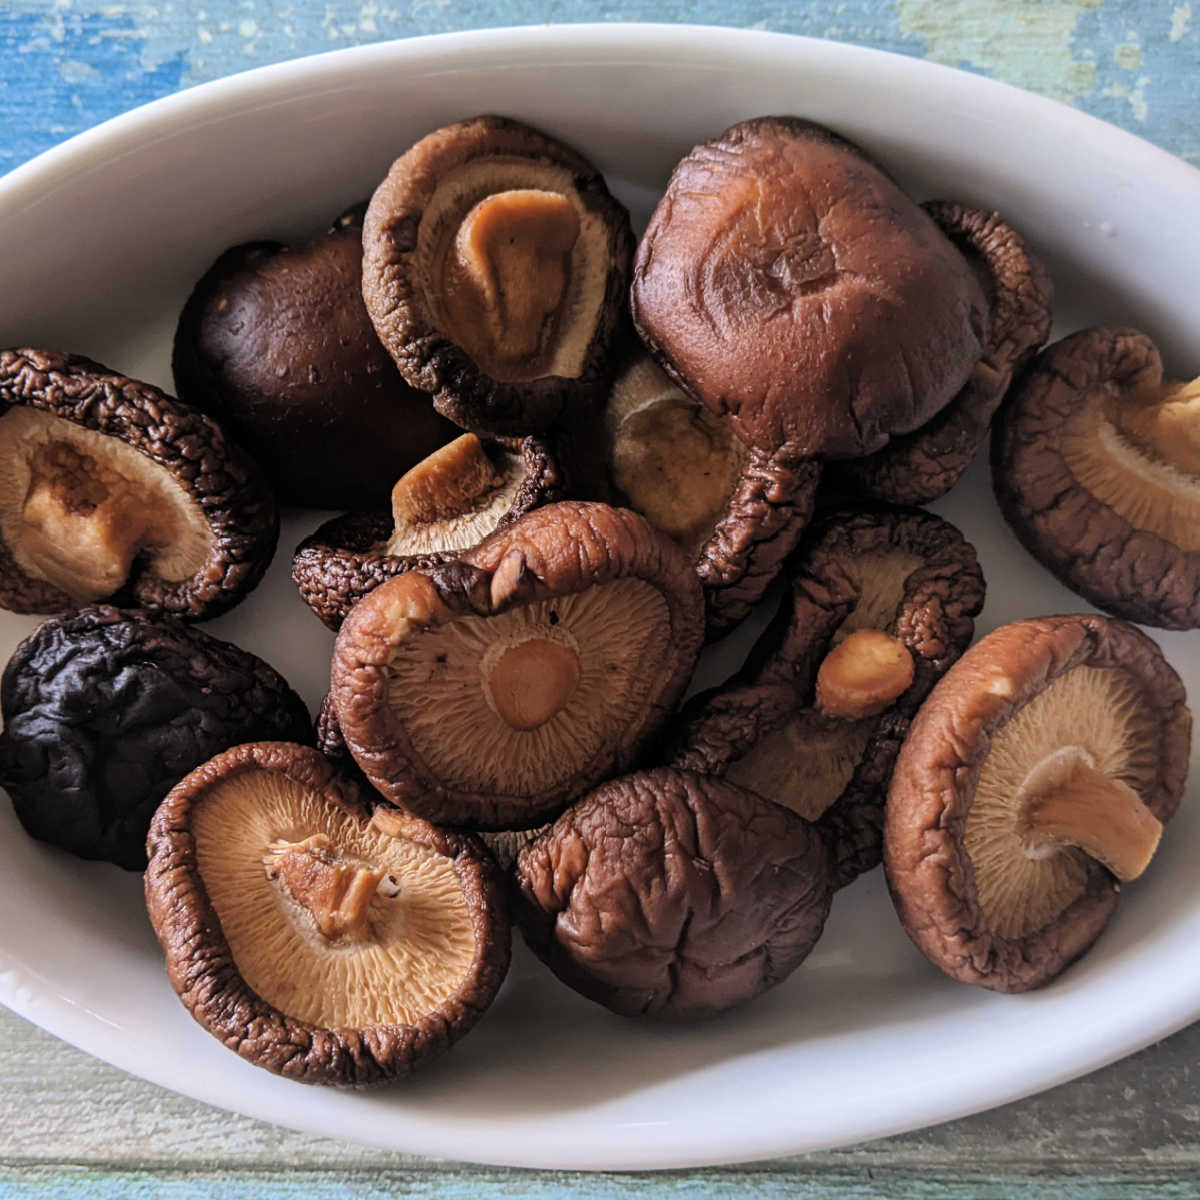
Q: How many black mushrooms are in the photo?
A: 1